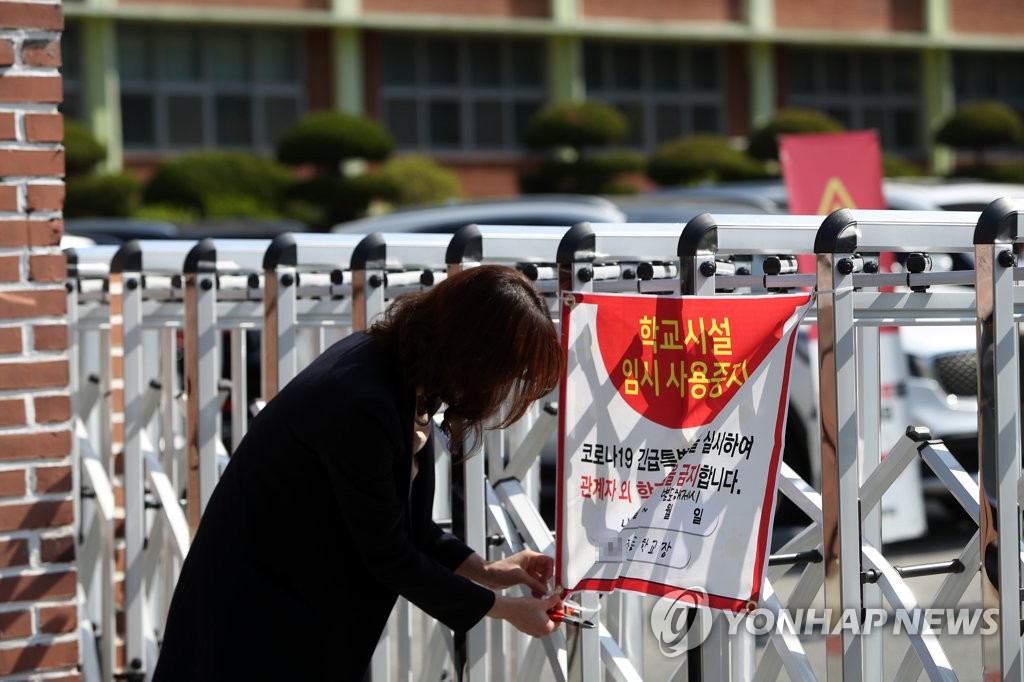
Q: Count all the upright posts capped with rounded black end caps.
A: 10